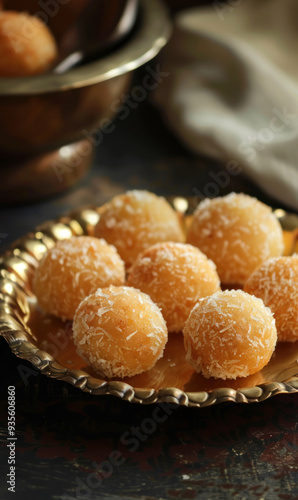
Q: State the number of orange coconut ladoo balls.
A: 8